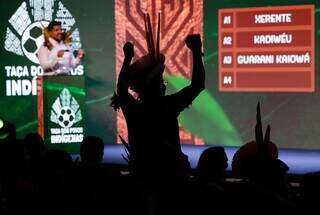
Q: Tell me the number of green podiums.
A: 1